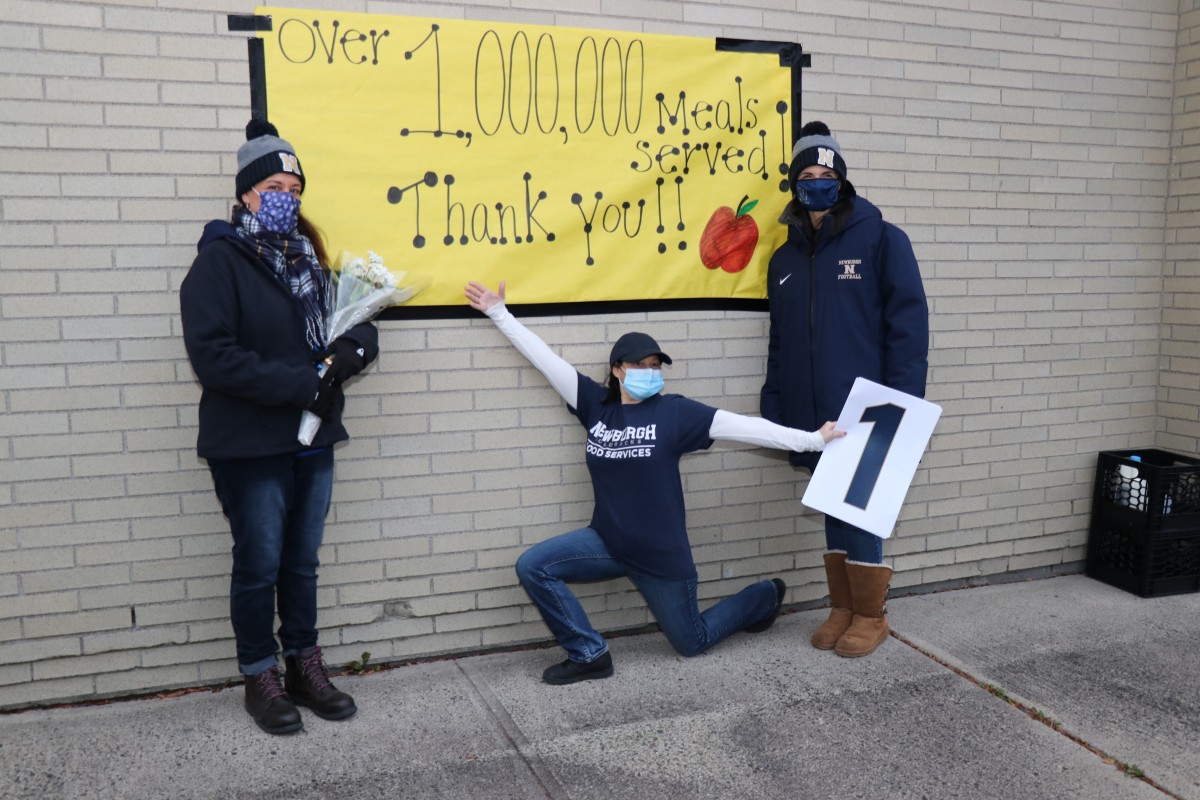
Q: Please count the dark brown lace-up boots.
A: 2